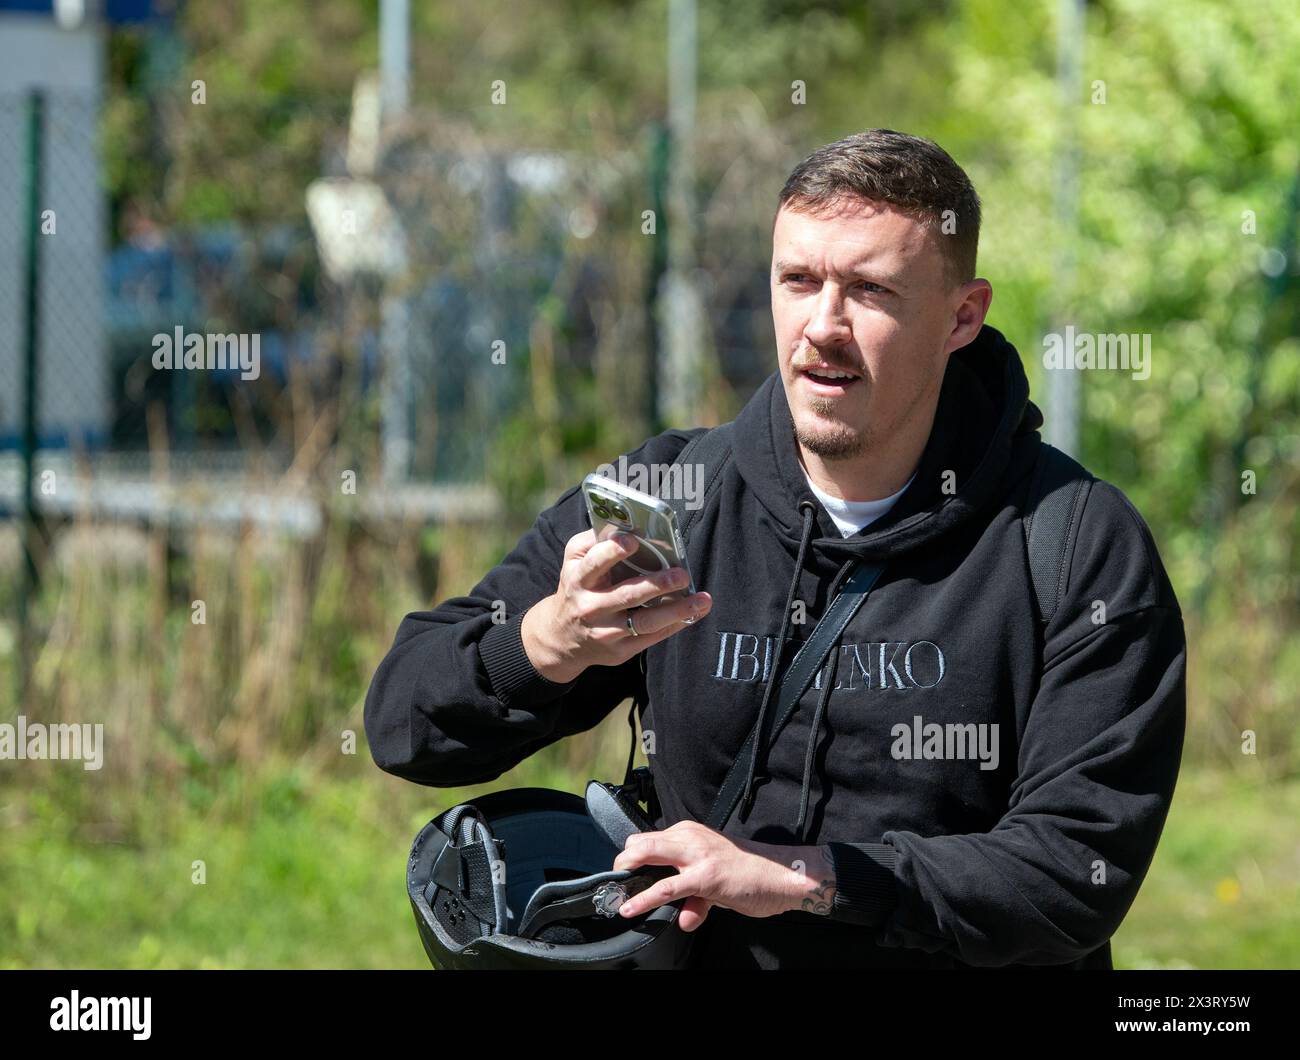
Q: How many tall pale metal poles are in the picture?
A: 3